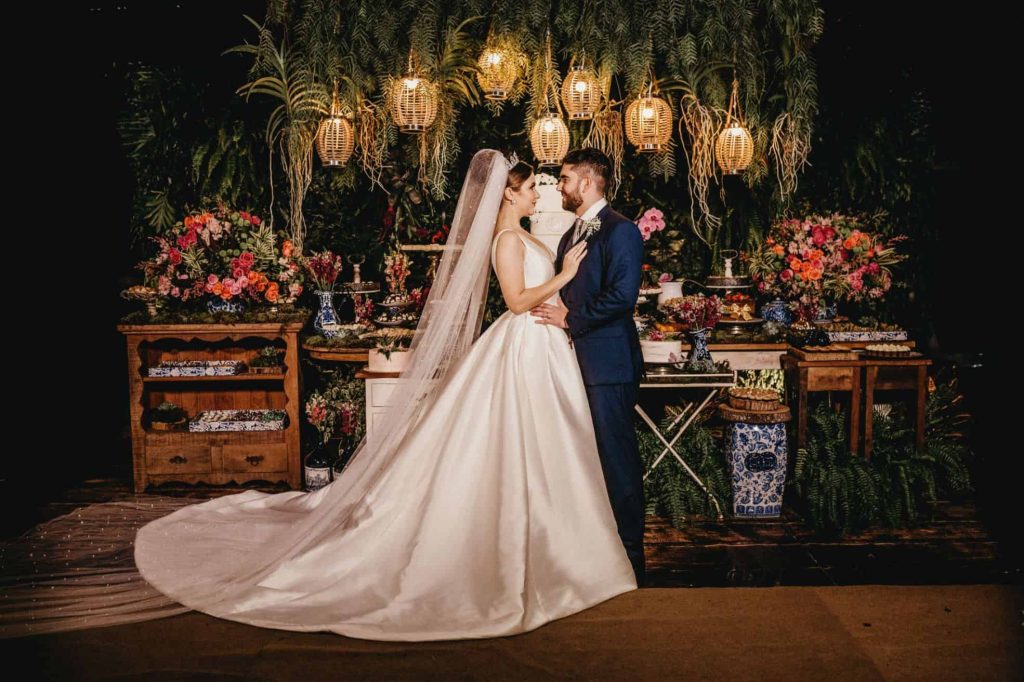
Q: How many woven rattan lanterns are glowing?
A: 7